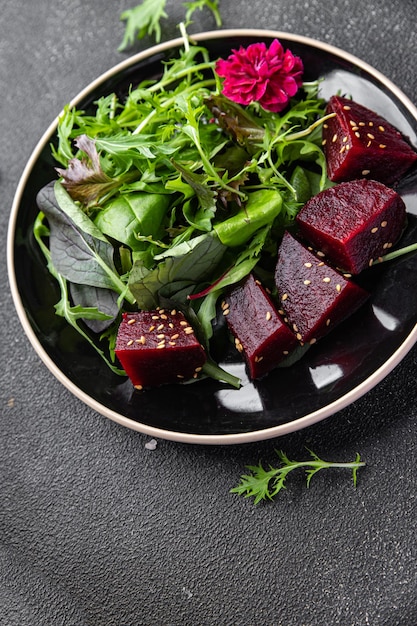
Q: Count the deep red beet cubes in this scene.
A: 5